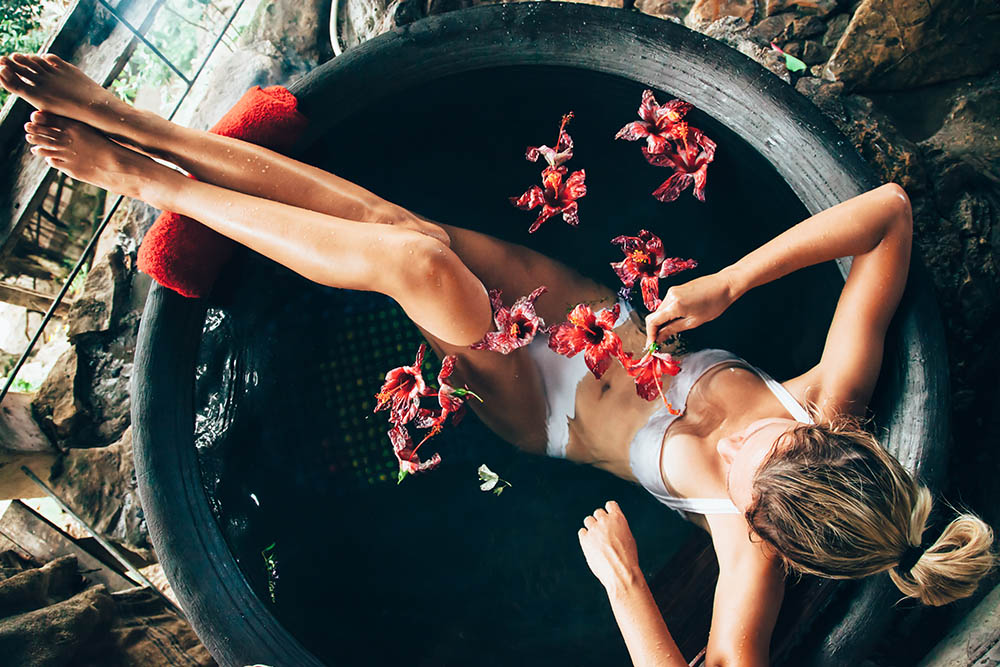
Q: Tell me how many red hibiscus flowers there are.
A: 11